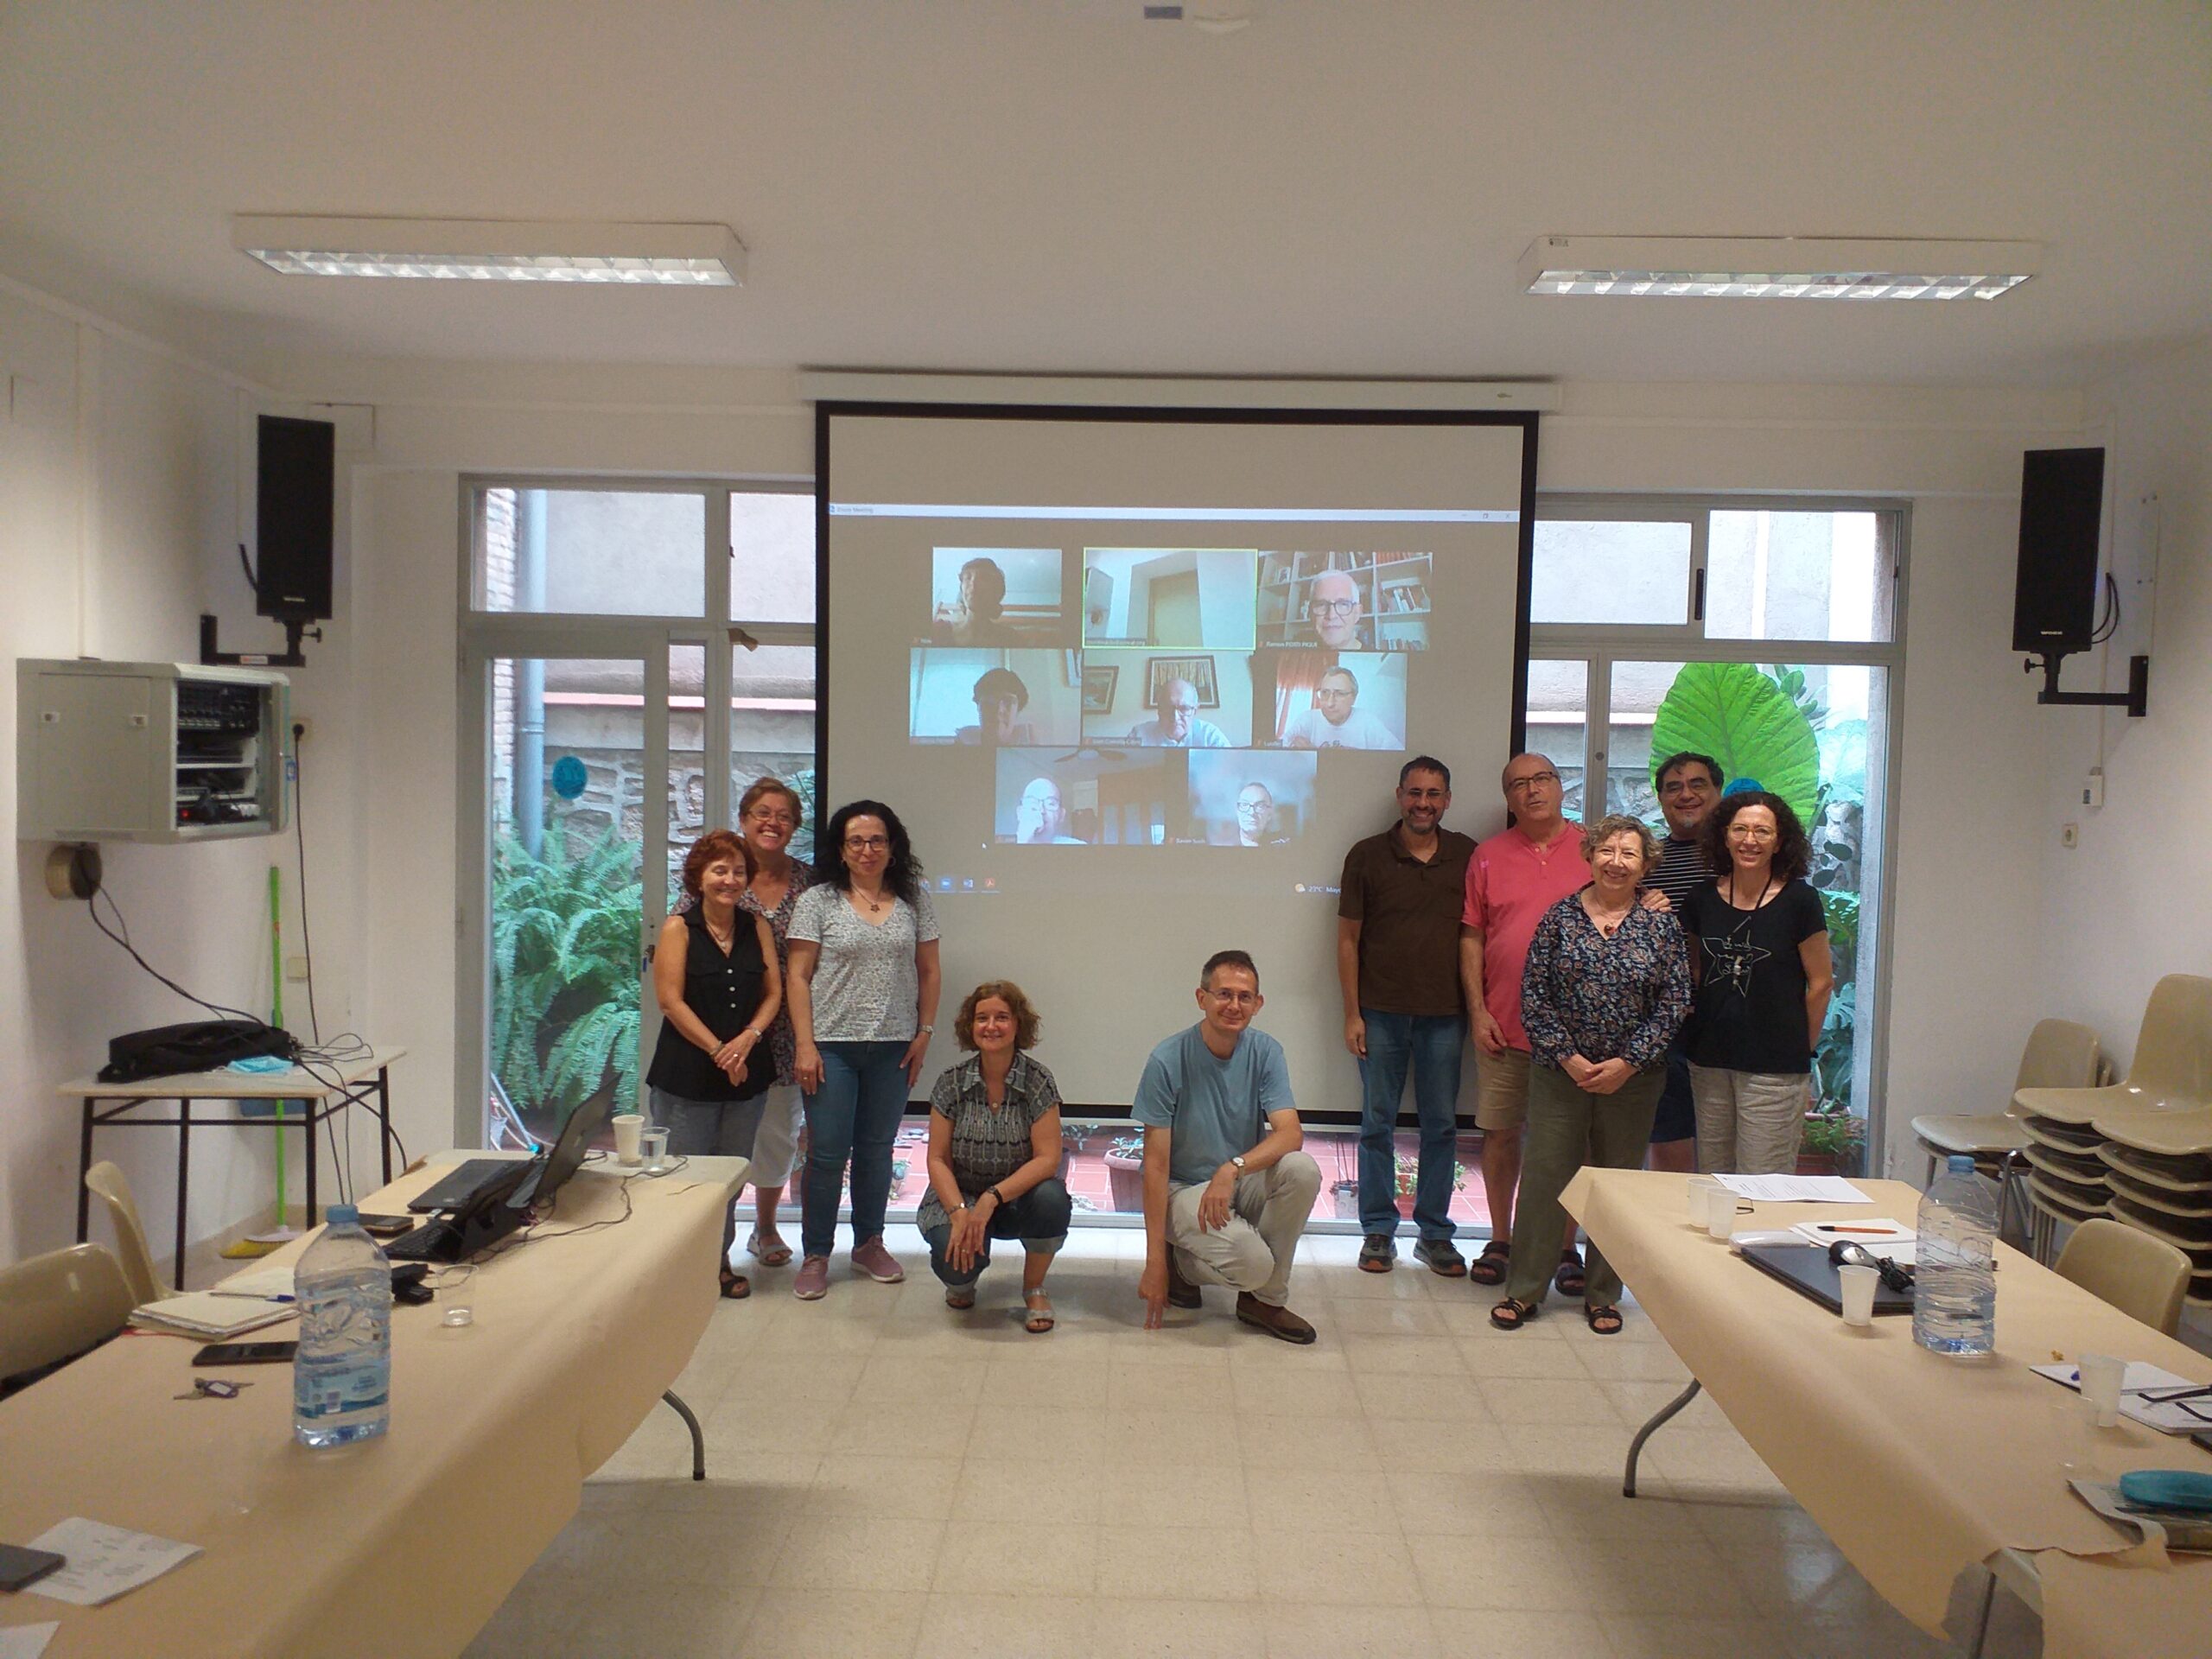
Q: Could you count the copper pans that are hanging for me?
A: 0